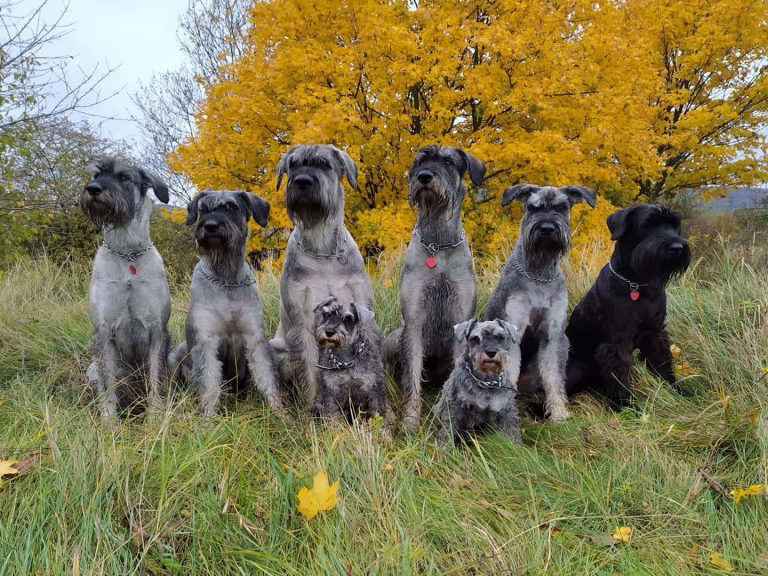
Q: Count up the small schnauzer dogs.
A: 2